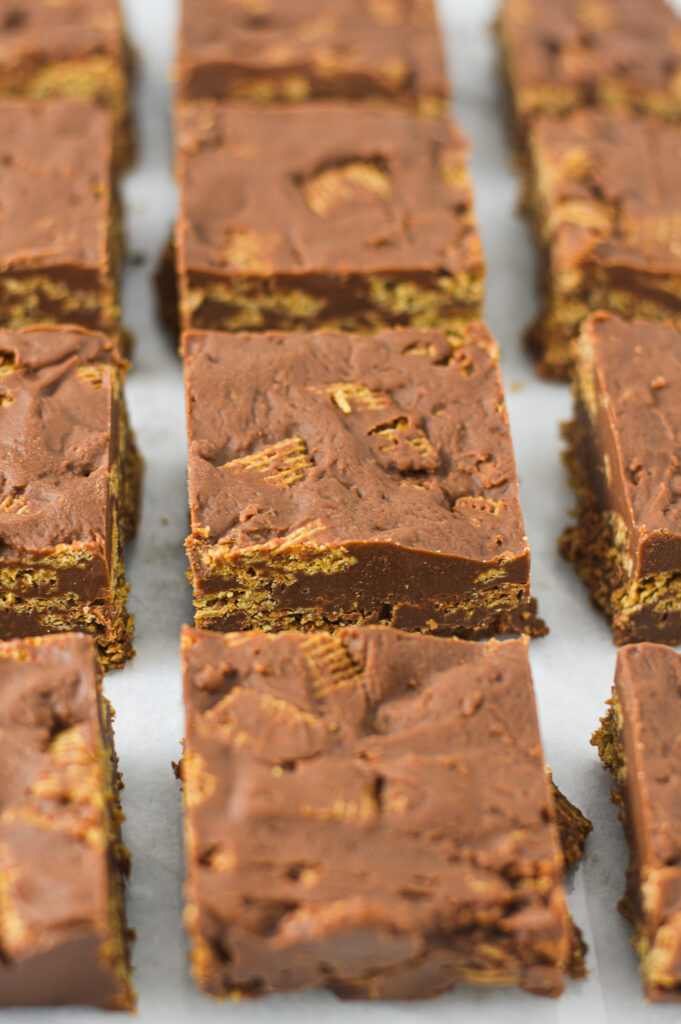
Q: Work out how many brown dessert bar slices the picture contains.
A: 12